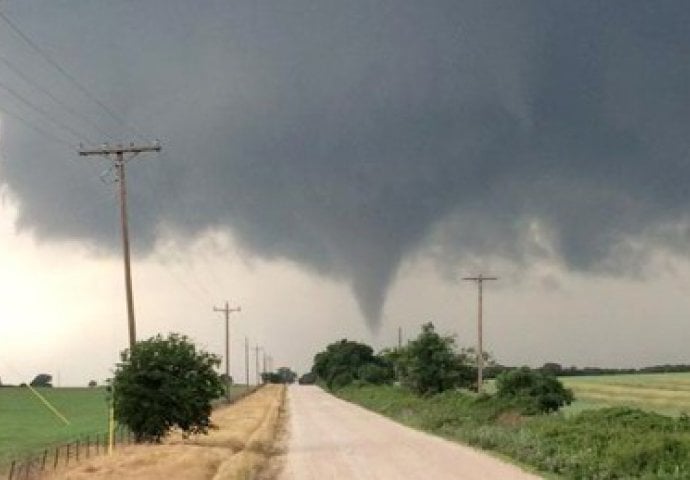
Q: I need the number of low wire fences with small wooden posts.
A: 1